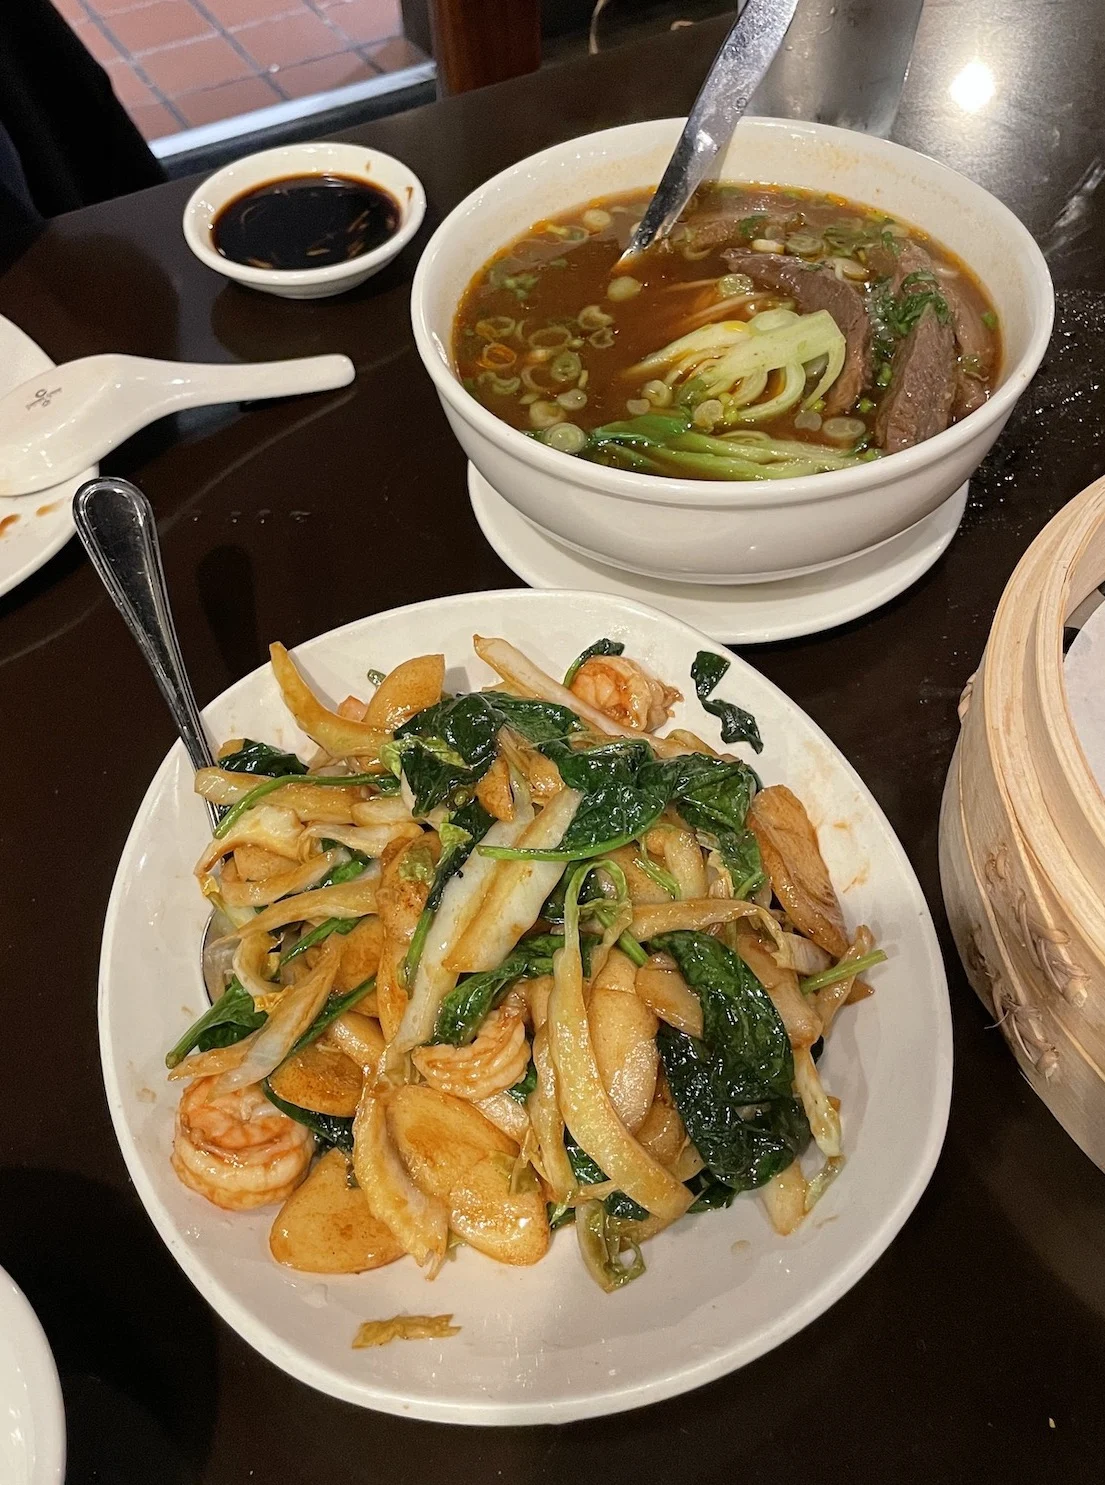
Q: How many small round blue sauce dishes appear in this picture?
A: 0